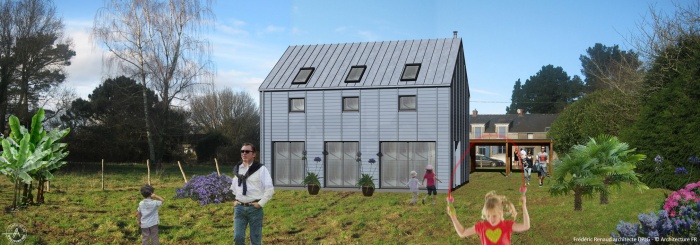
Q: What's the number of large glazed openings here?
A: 3